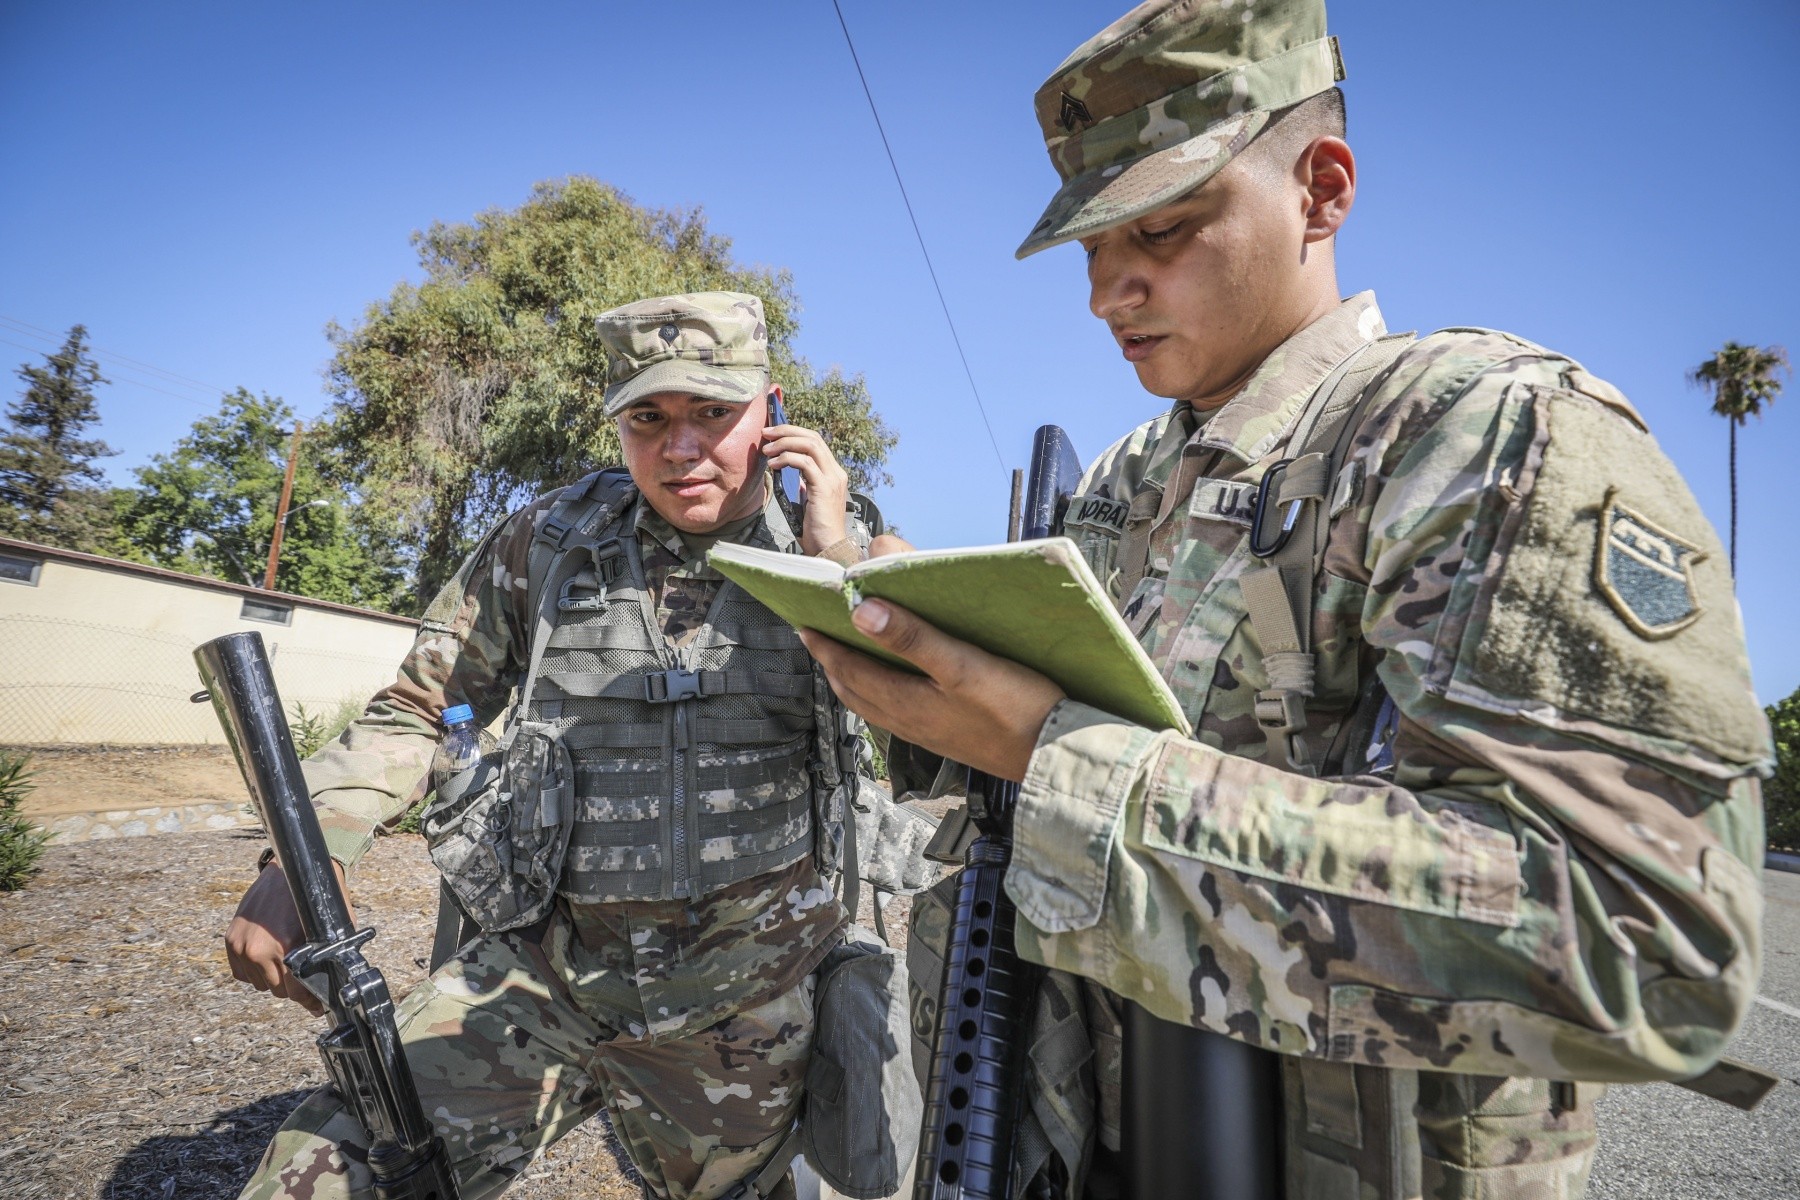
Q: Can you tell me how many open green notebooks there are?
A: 1